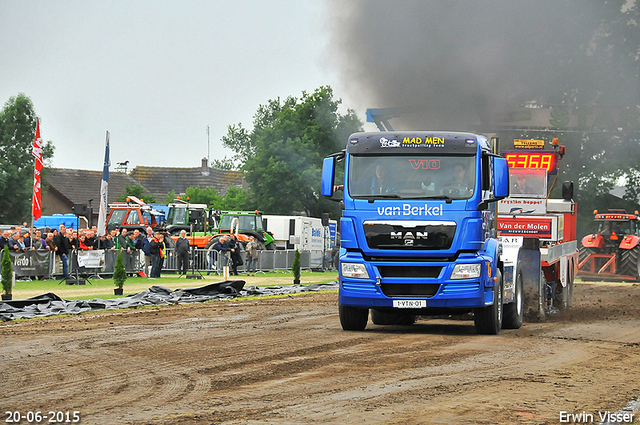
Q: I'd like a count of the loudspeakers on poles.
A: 3